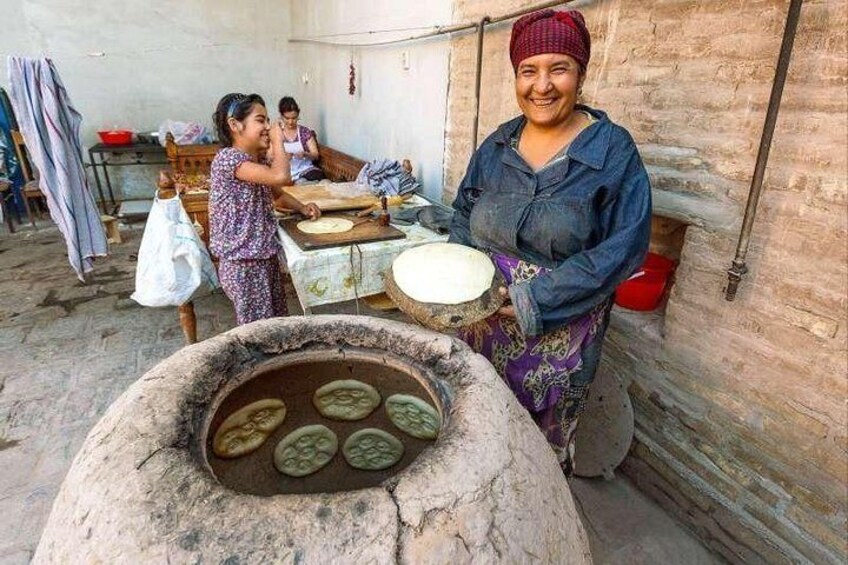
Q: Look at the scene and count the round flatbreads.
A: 7